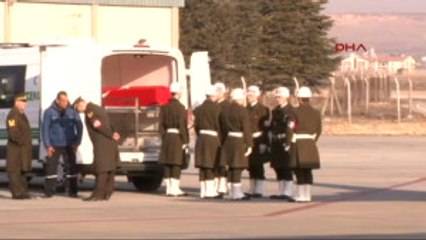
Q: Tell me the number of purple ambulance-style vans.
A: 0